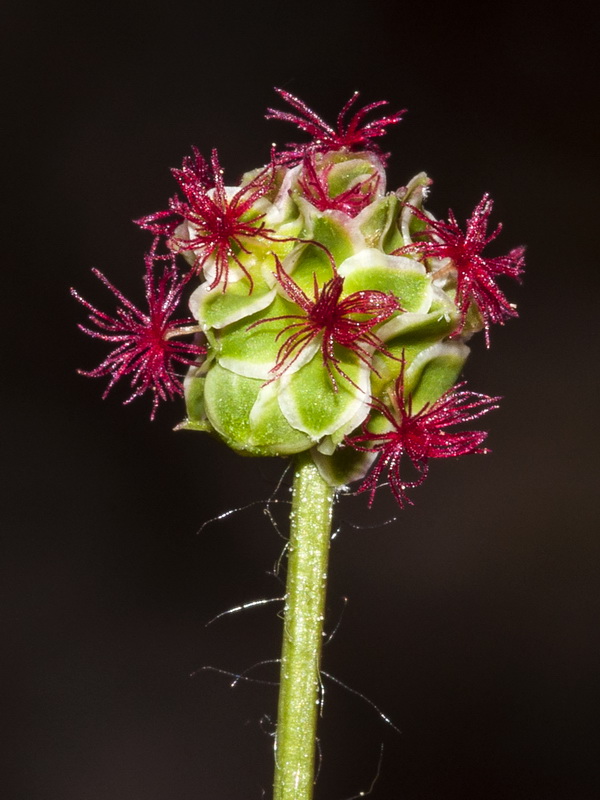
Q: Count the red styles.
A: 7